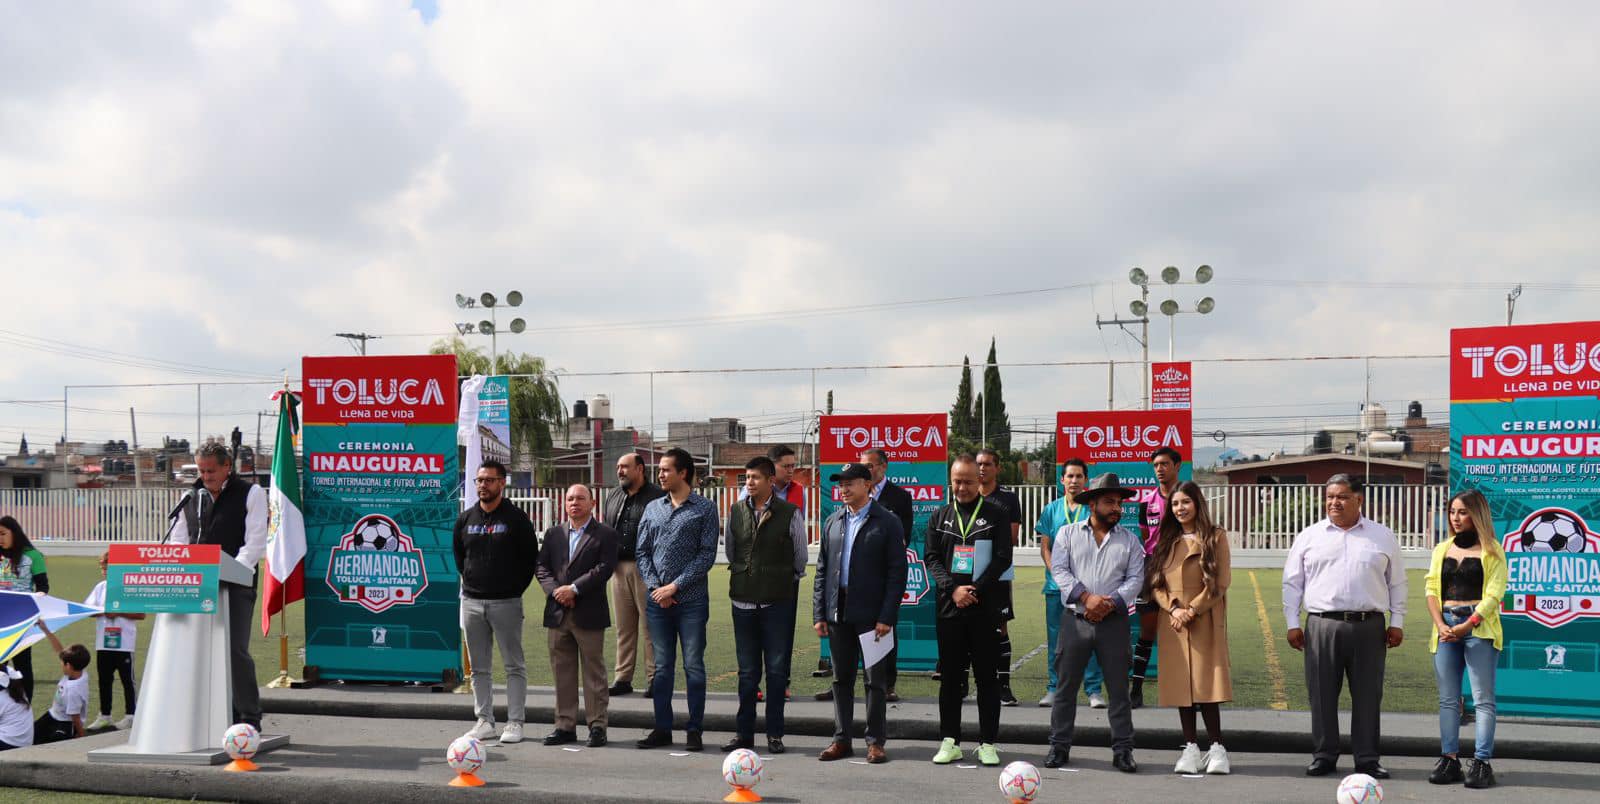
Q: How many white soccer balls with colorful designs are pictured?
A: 5